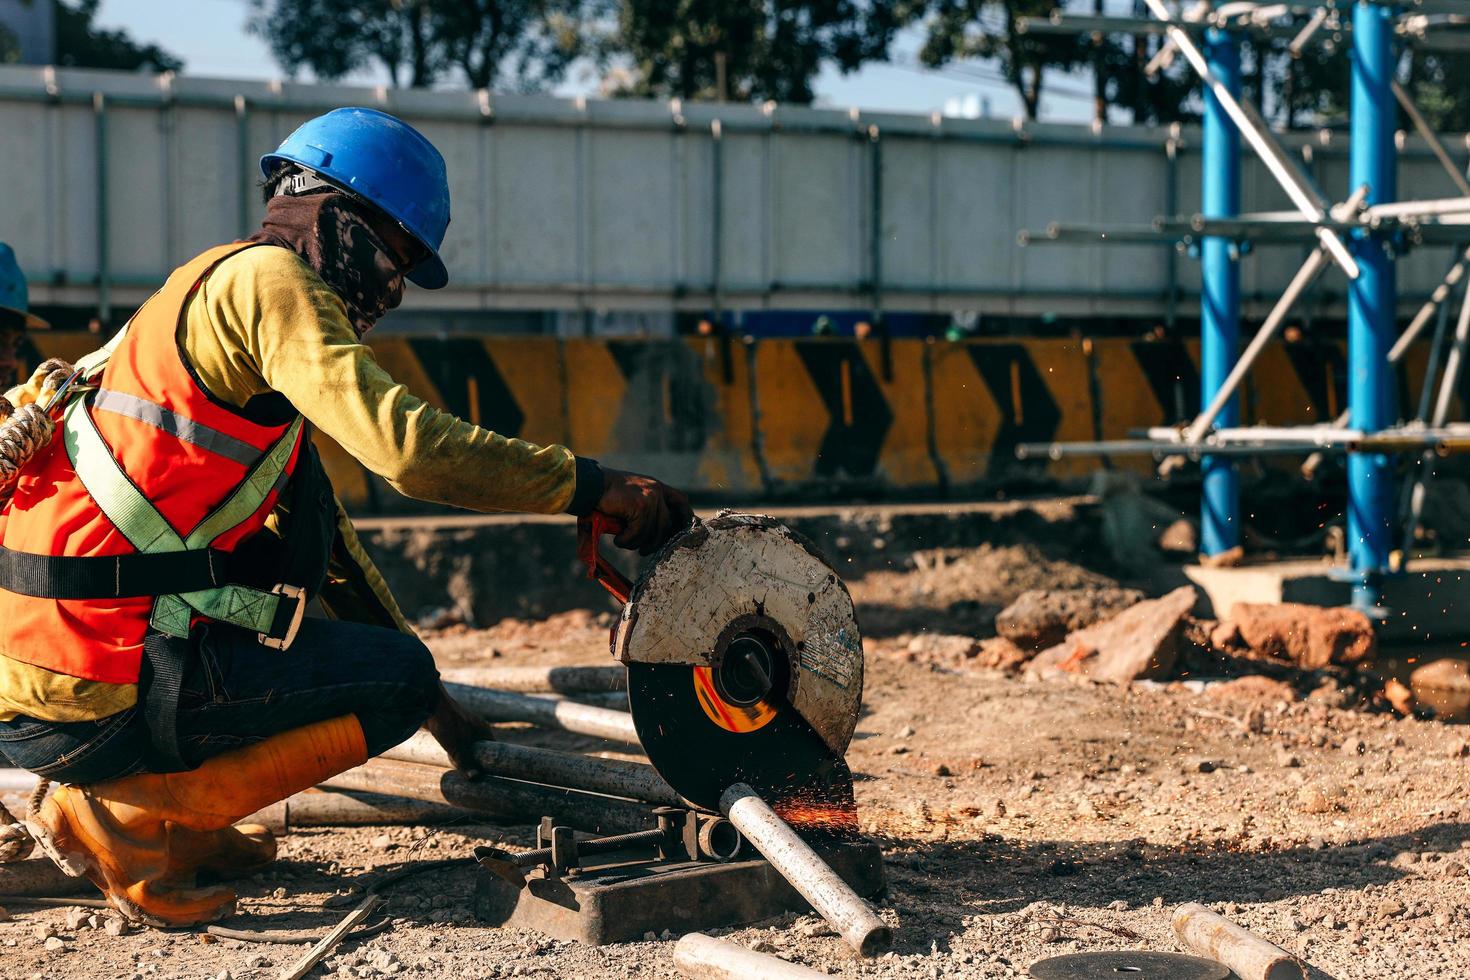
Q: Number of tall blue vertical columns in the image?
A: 2